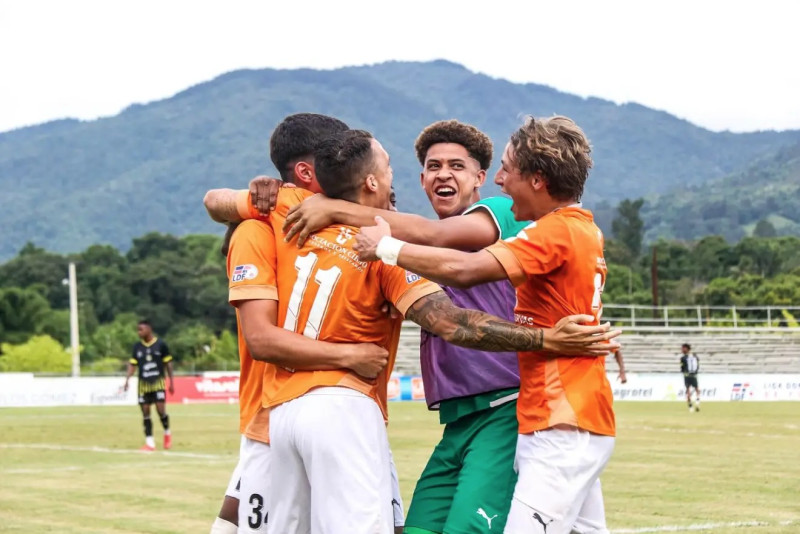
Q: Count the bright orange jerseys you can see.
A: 3